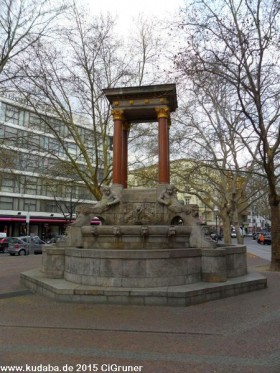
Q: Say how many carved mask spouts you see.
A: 4